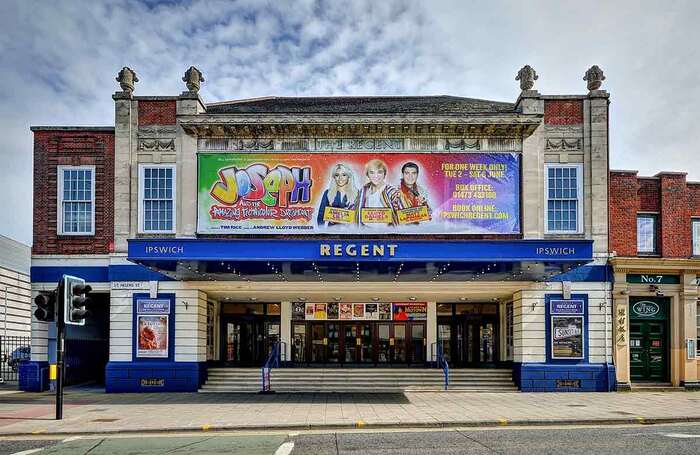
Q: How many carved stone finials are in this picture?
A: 4